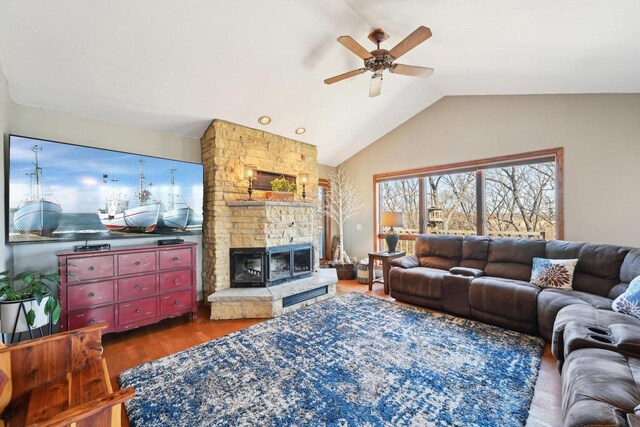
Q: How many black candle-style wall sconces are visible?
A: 2